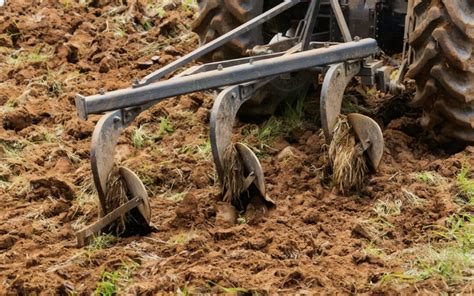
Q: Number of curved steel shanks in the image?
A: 3